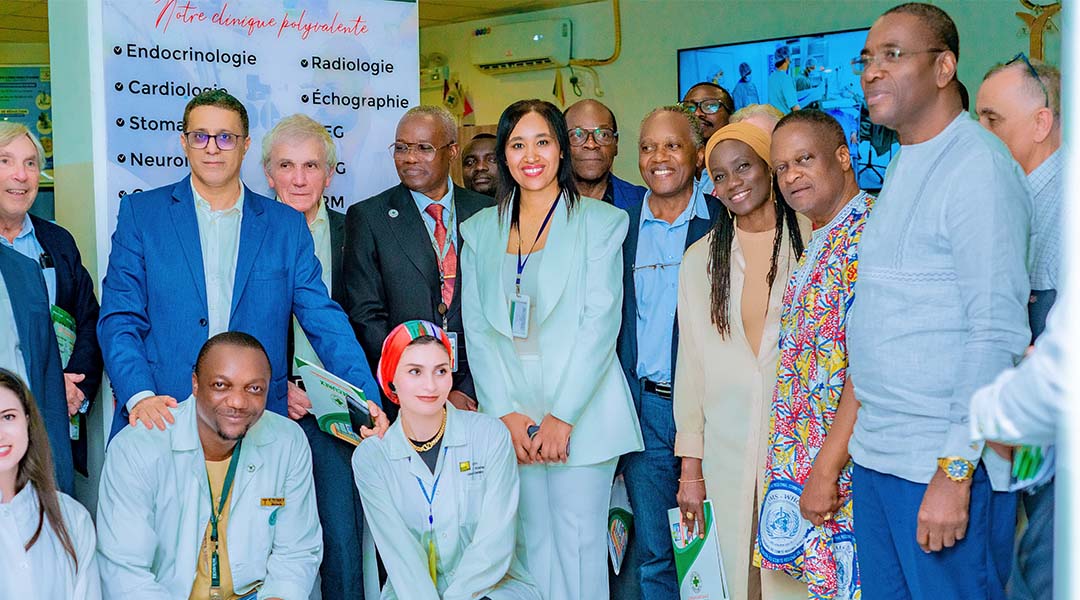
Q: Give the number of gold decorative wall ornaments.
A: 1